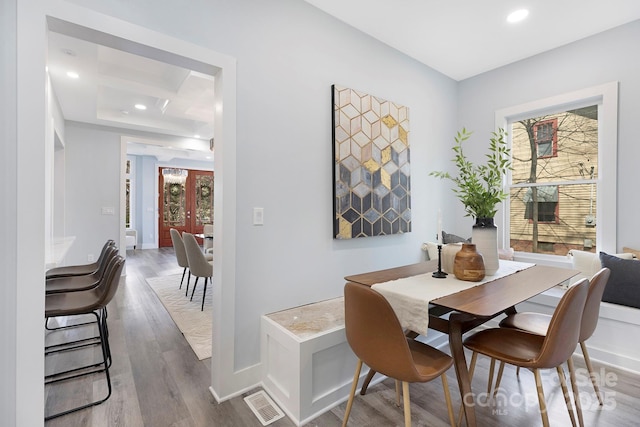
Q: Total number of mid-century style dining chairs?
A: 3